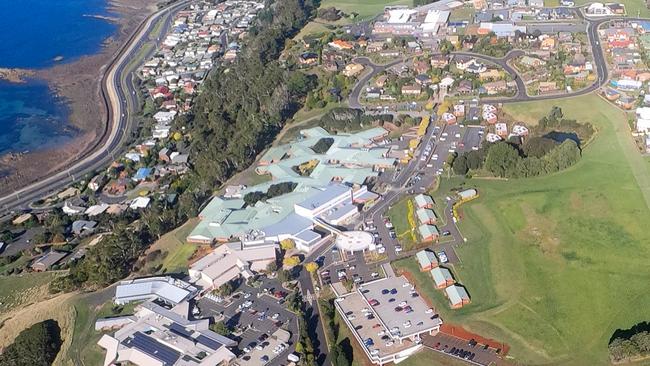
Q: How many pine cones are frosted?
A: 0